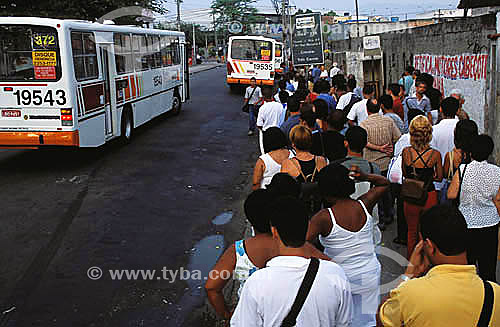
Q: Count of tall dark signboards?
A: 1